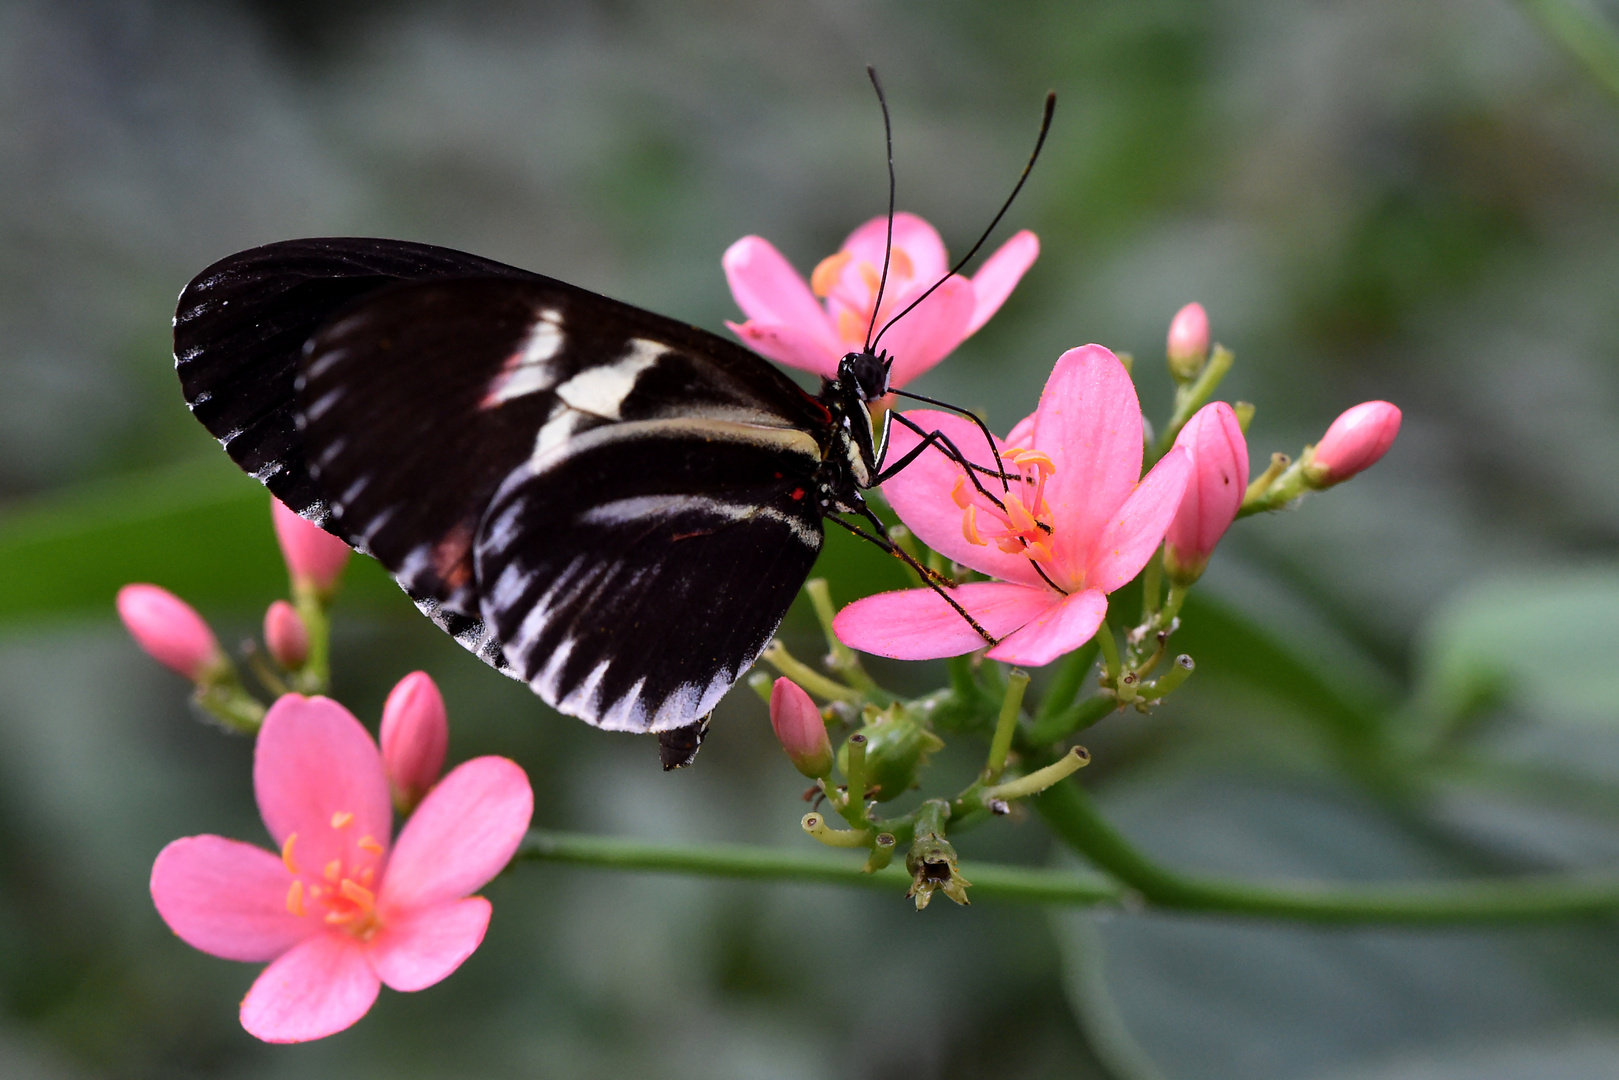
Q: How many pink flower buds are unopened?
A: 8